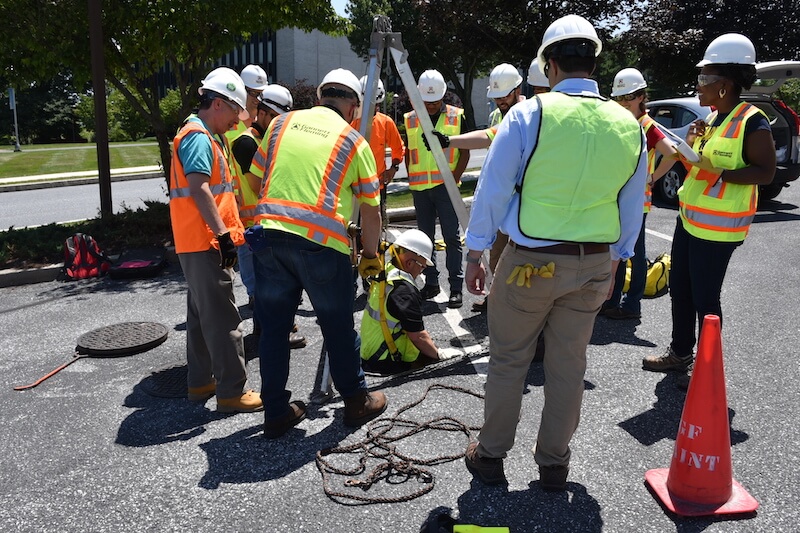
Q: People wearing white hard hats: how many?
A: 12